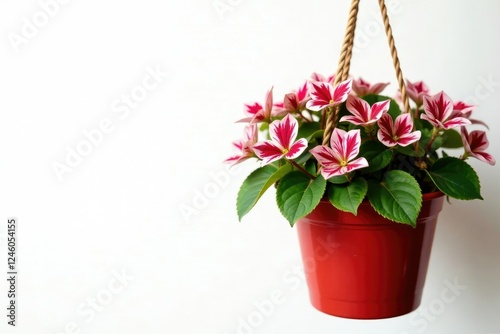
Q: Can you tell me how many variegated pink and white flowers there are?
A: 14